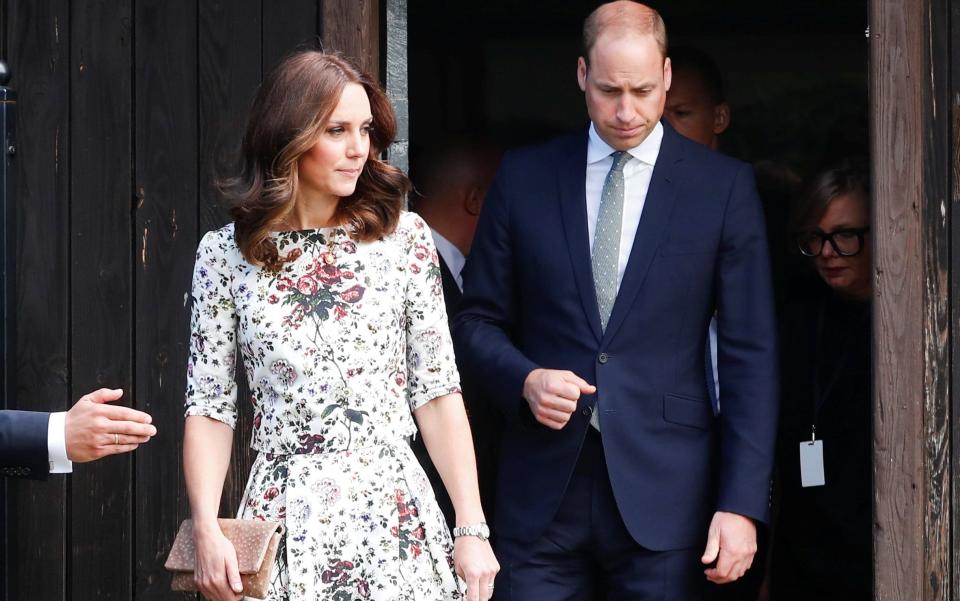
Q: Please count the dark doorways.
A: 1